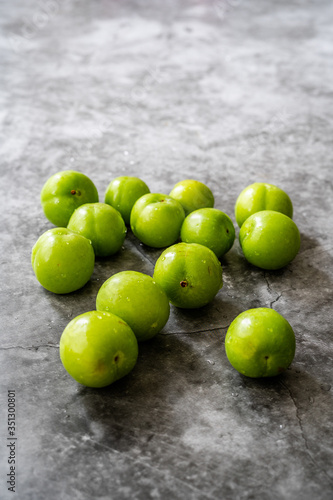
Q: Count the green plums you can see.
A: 13